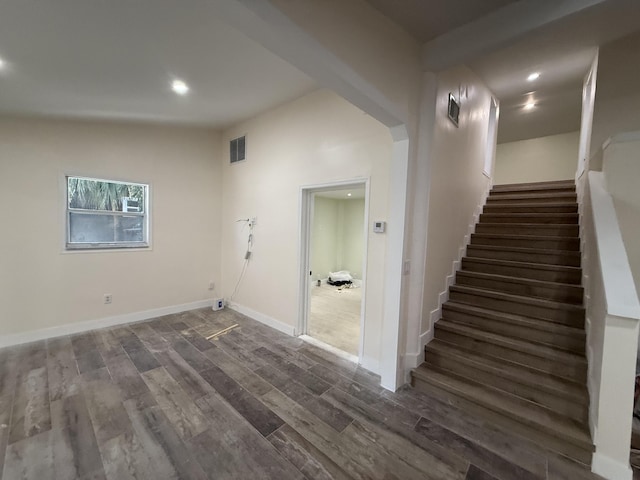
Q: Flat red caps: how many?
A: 0